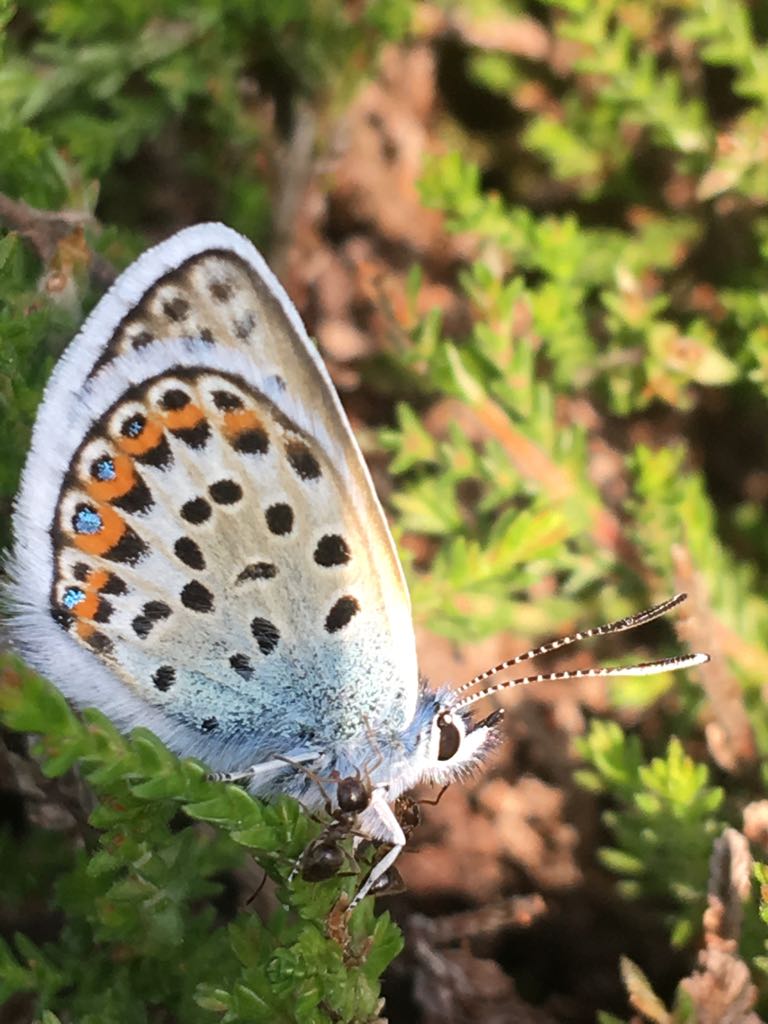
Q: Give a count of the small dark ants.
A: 2